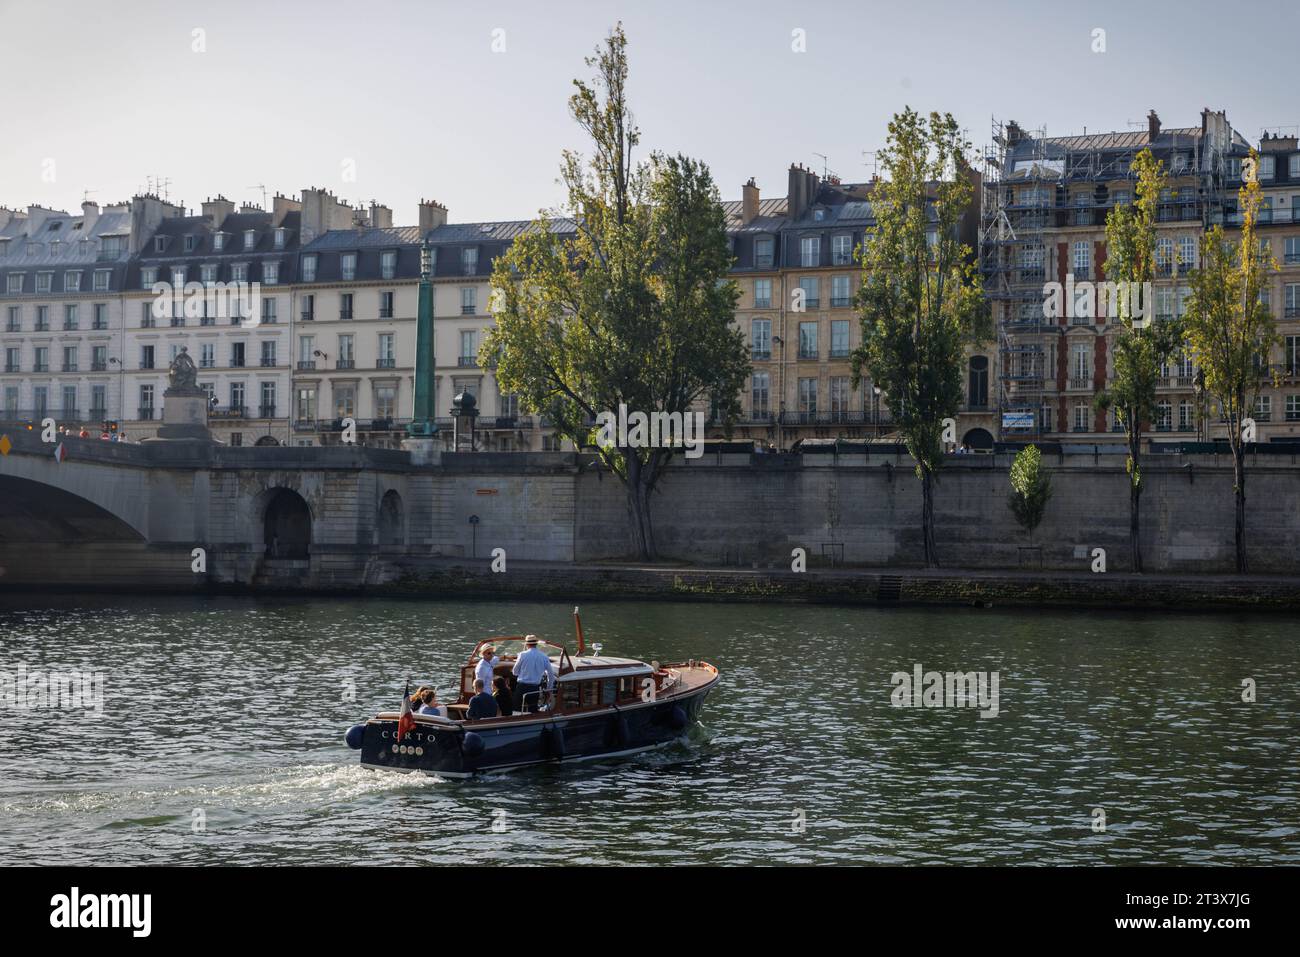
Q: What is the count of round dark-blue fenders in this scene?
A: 3